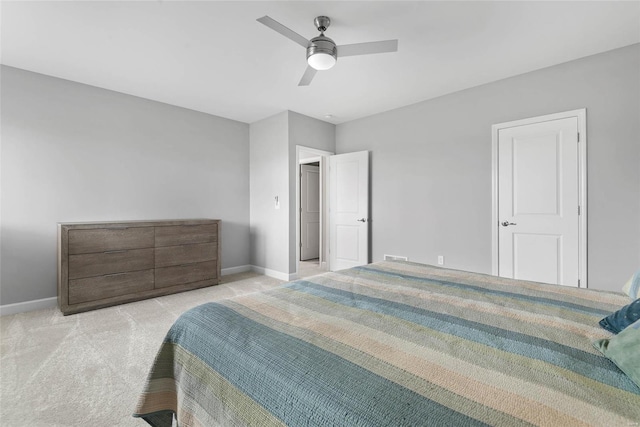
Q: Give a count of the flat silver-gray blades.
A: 3